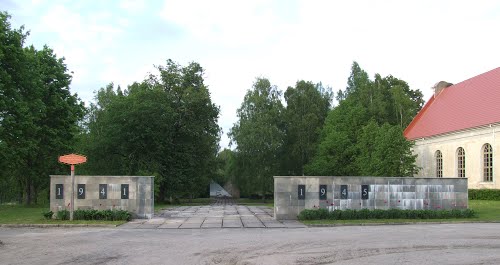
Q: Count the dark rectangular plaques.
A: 8